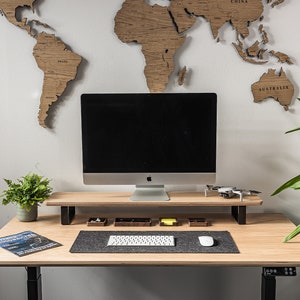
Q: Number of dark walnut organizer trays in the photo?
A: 4